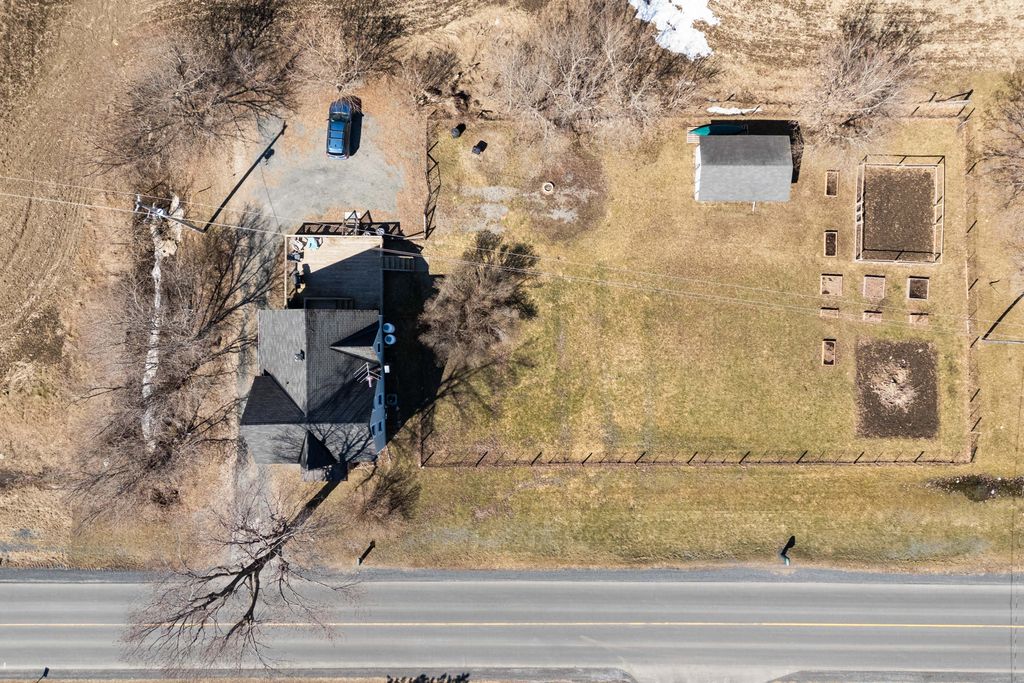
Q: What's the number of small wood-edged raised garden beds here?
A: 9